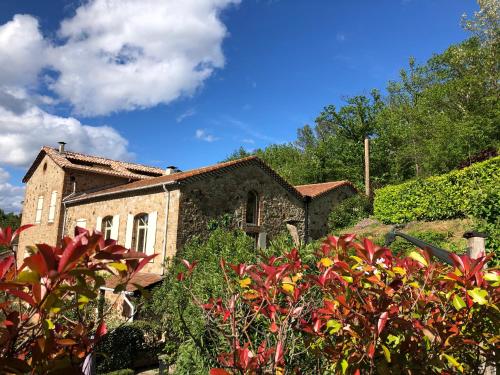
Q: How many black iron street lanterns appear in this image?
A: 0